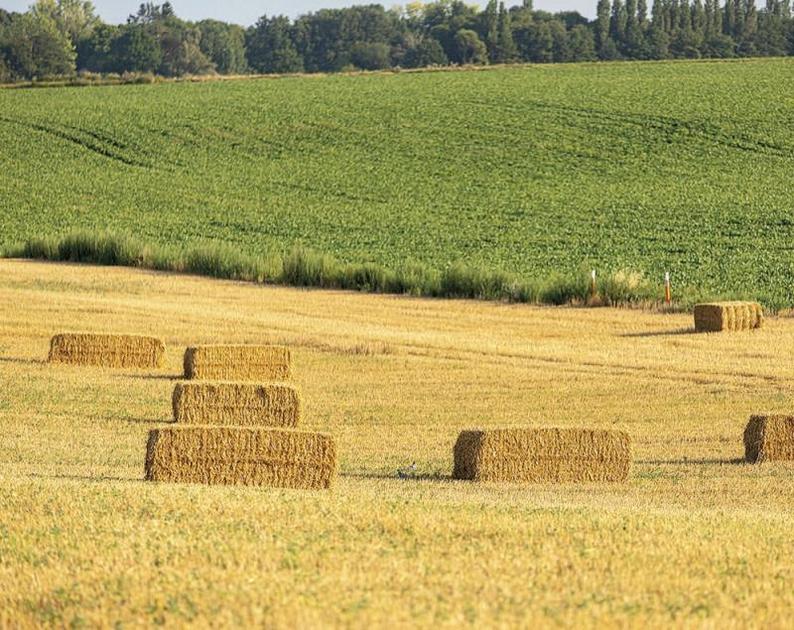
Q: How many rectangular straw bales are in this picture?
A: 7